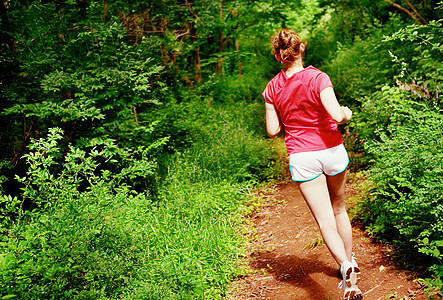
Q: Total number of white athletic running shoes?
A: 2